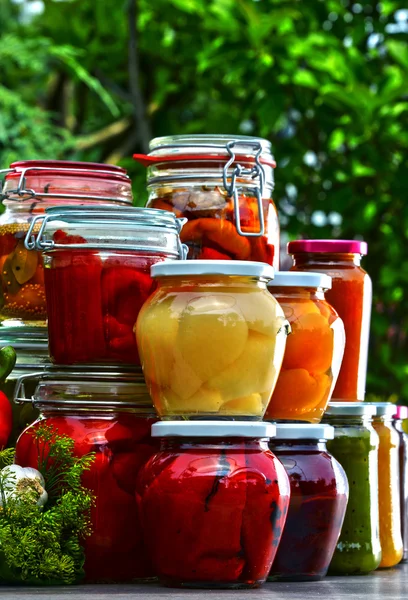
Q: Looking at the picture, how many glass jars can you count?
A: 13